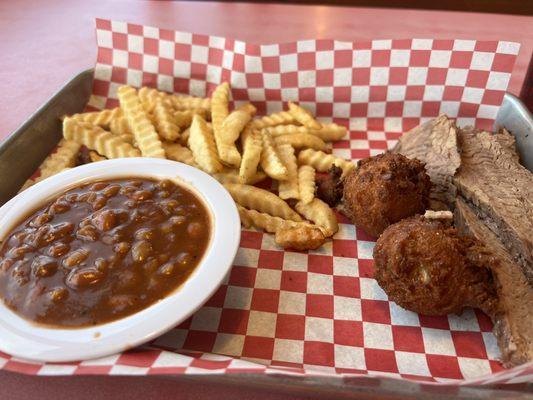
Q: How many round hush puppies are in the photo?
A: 2